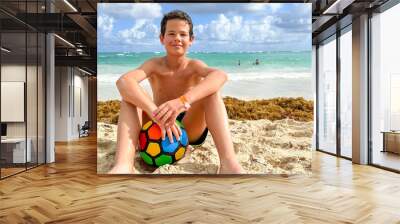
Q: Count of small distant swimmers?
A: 2